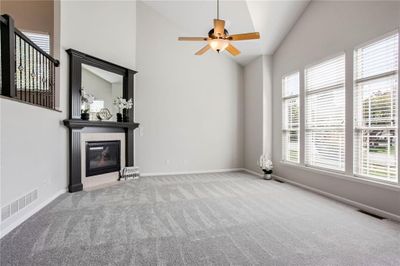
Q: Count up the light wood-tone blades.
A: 5